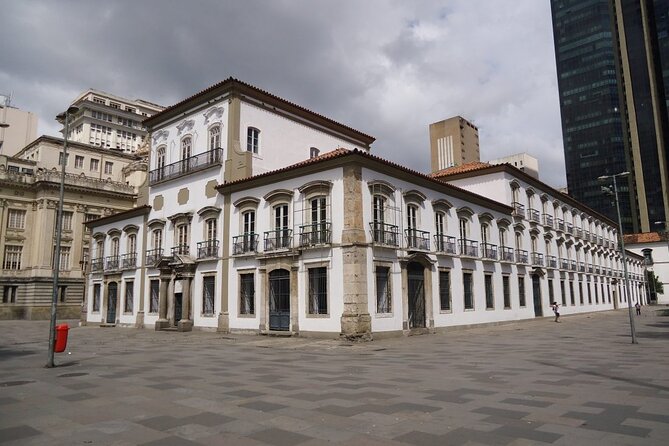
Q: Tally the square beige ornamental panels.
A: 3